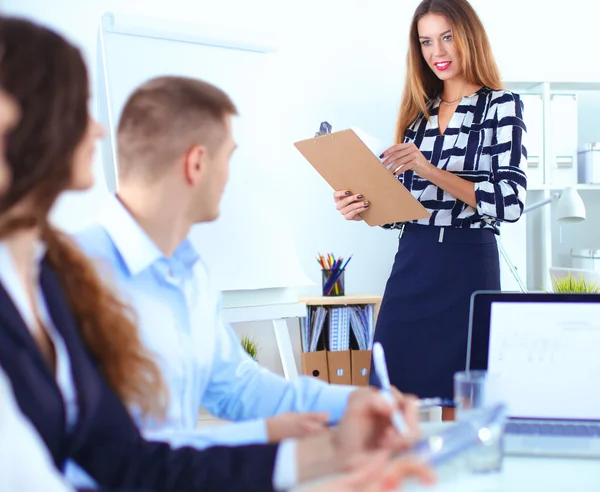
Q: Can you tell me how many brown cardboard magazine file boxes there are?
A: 3